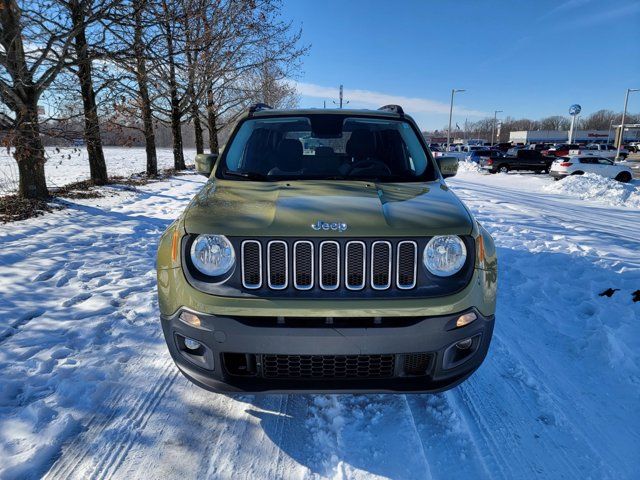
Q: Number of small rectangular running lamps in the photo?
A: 2